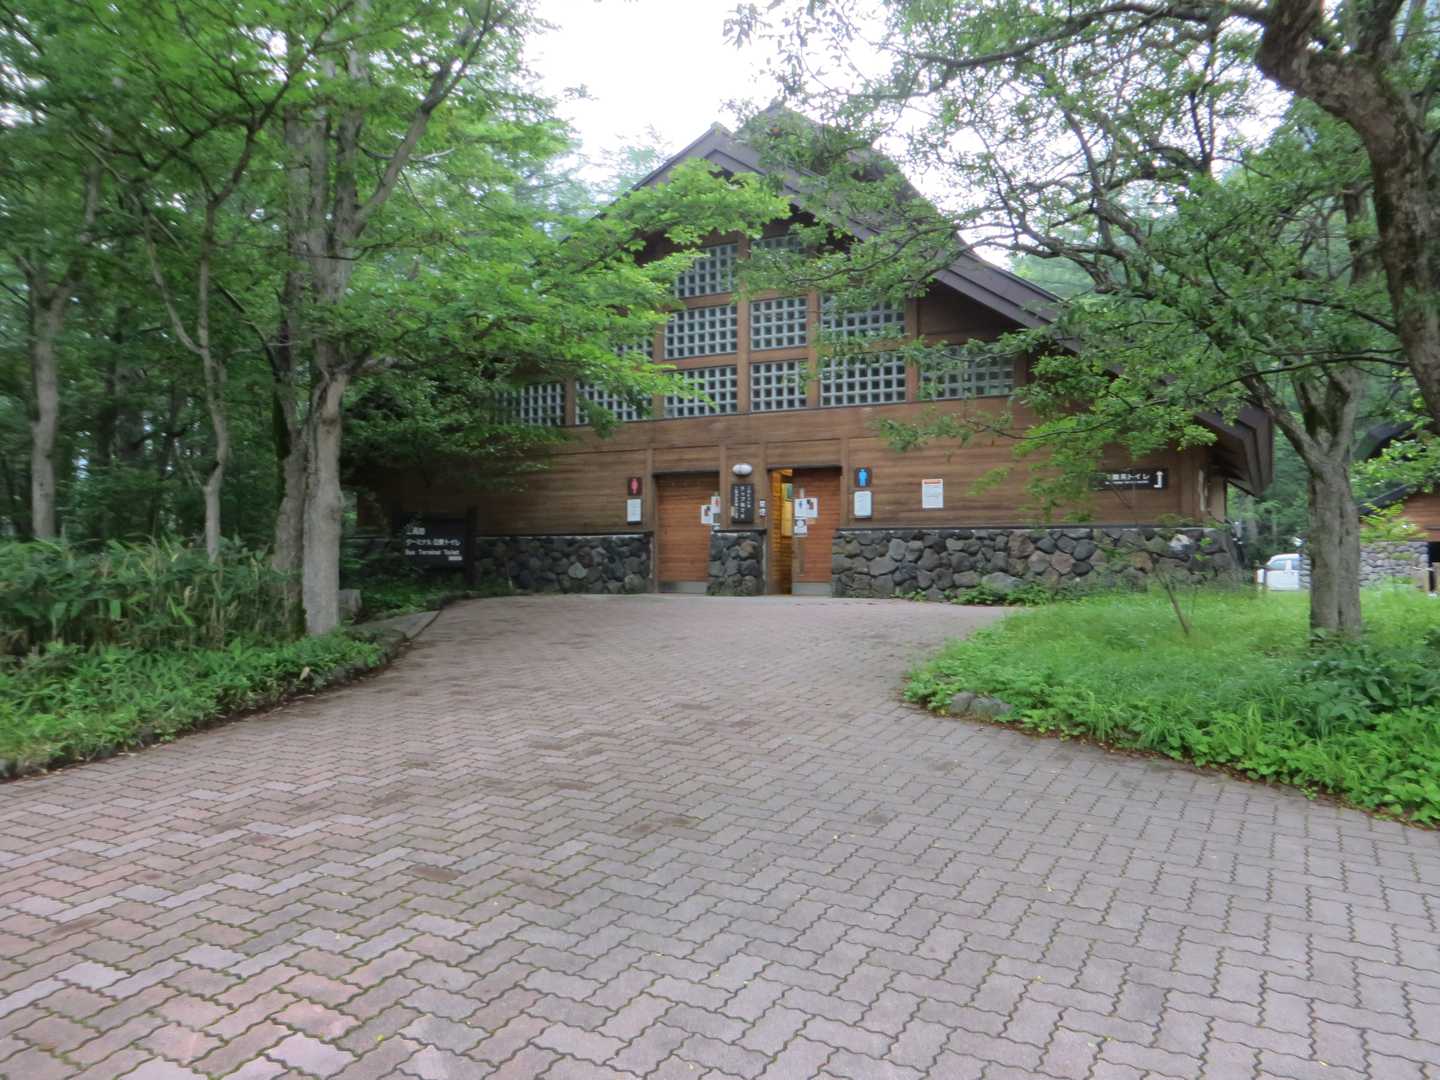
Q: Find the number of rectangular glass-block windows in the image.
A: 12